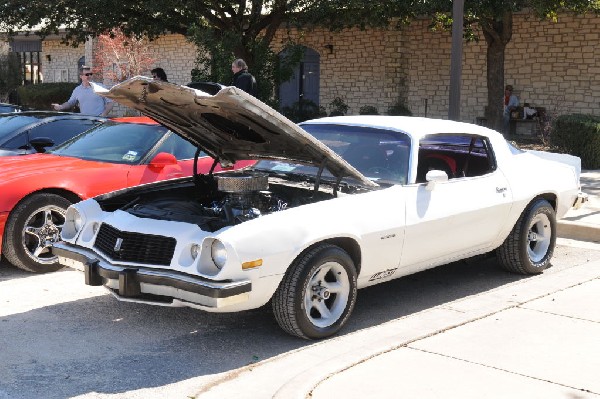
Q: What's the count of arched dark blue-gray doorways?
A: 1